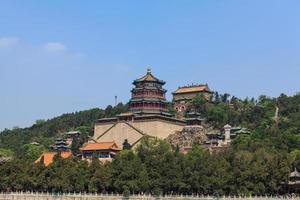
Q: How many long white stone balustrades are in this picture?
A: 1